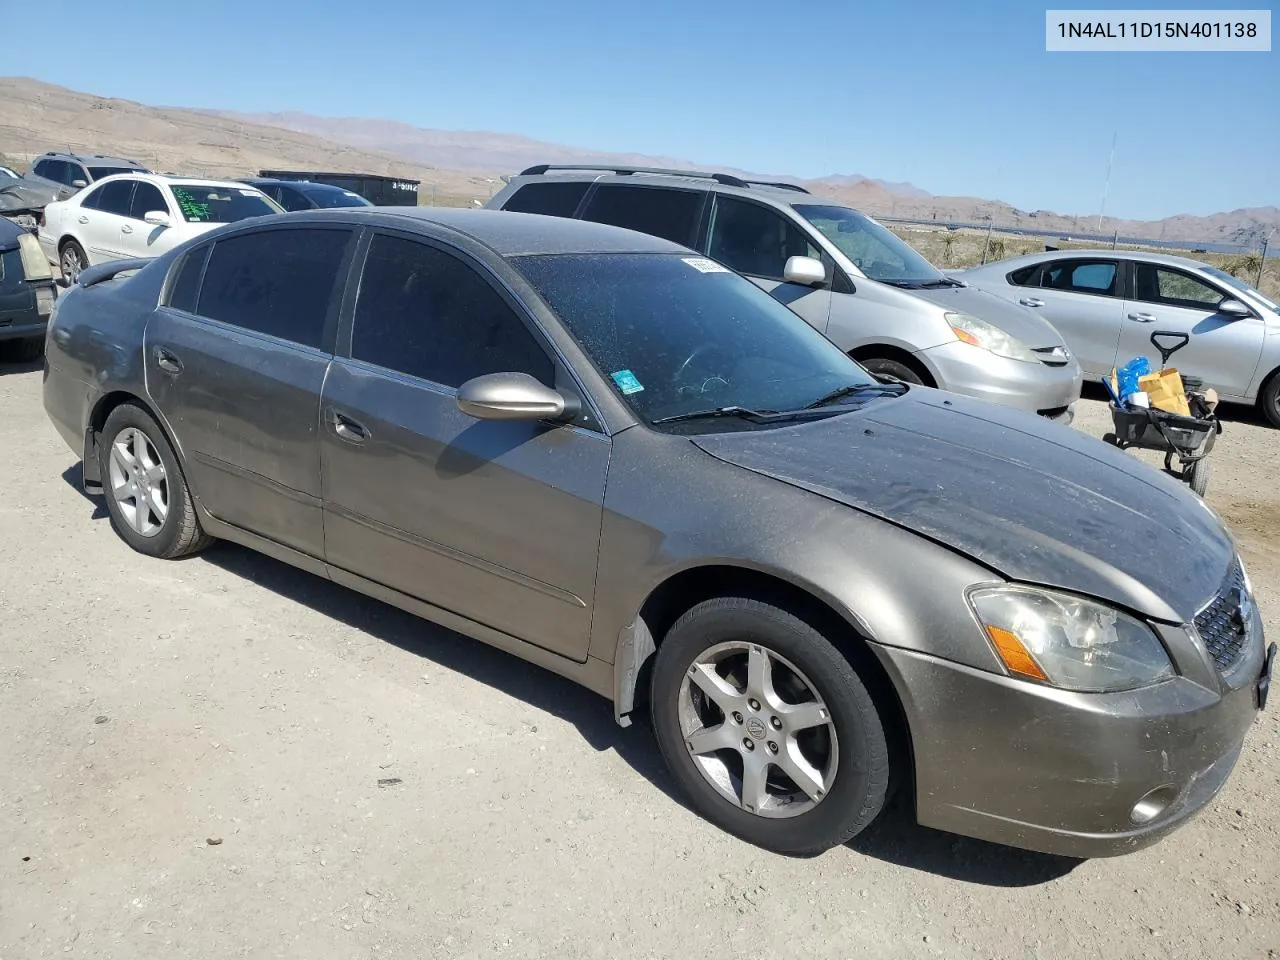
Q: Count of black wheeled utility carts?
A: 1